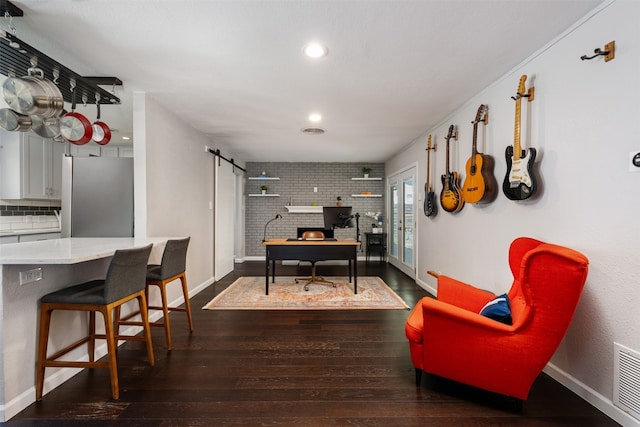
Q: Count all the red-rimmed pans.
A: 2